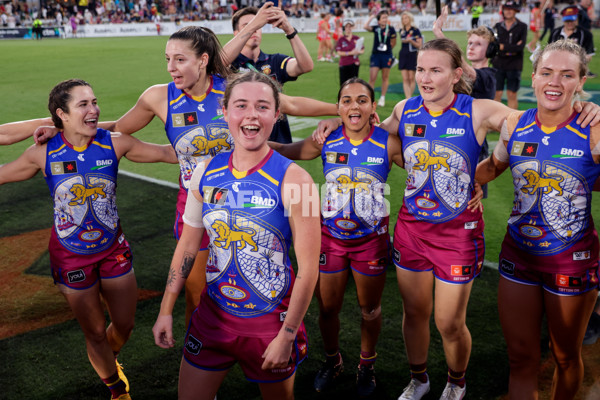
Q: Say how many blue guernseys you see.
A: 6